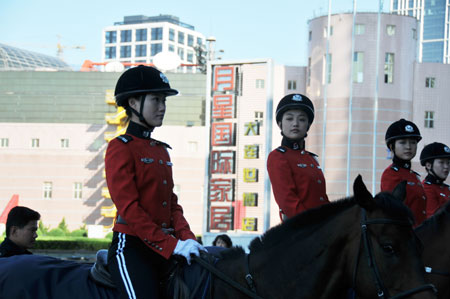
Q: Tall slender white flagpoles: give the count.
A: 3